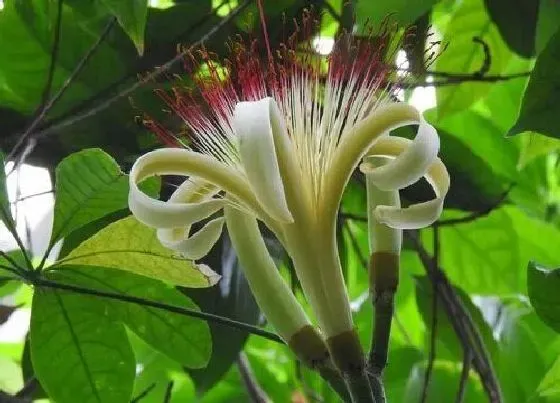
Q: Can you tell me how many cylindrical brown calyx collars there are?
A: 3